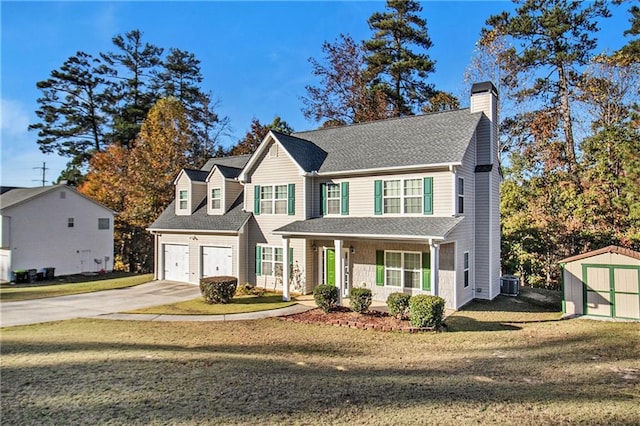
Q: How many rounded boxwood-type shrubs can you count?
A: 5